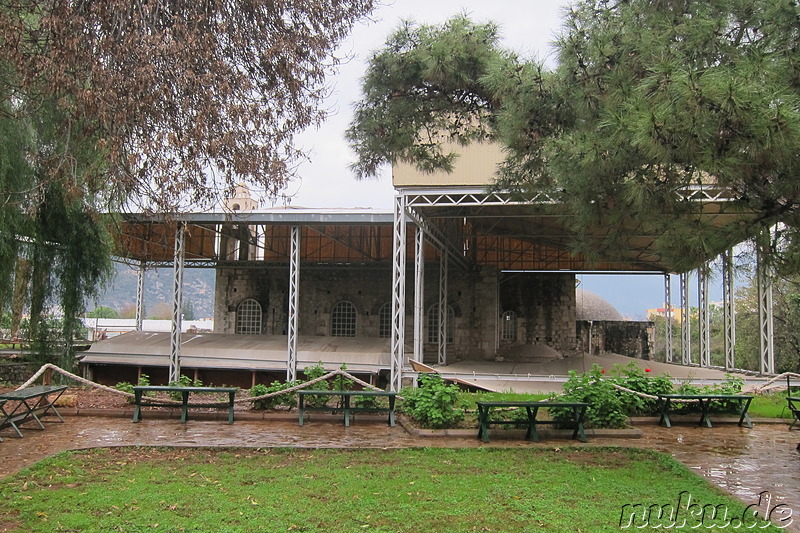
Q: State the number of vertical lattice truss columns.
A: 11